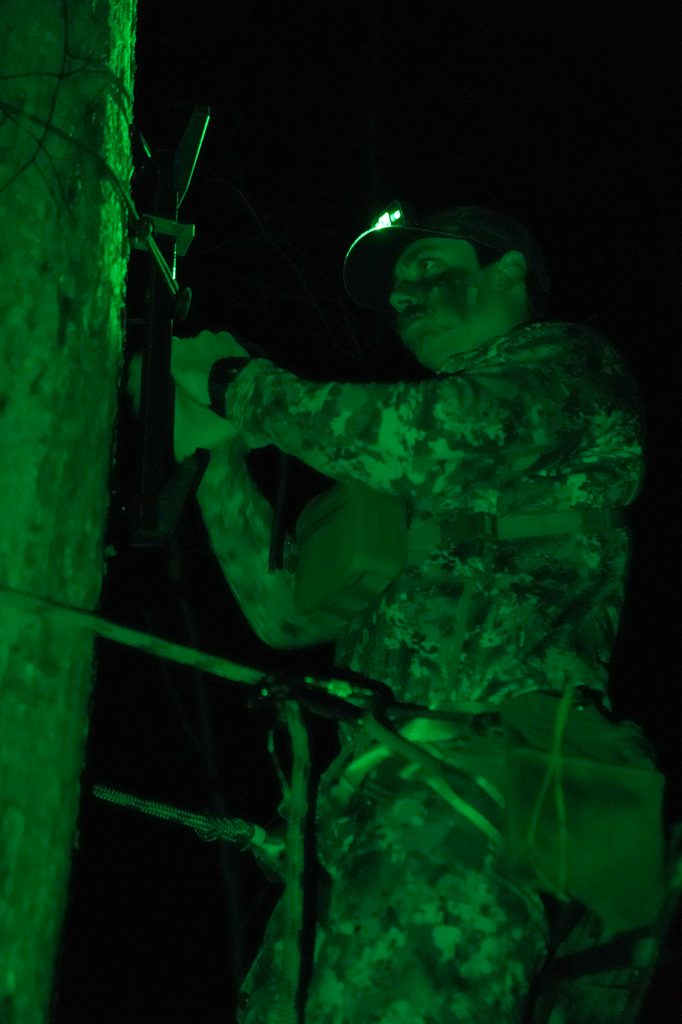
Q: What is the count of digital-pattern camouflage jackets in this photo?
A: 1